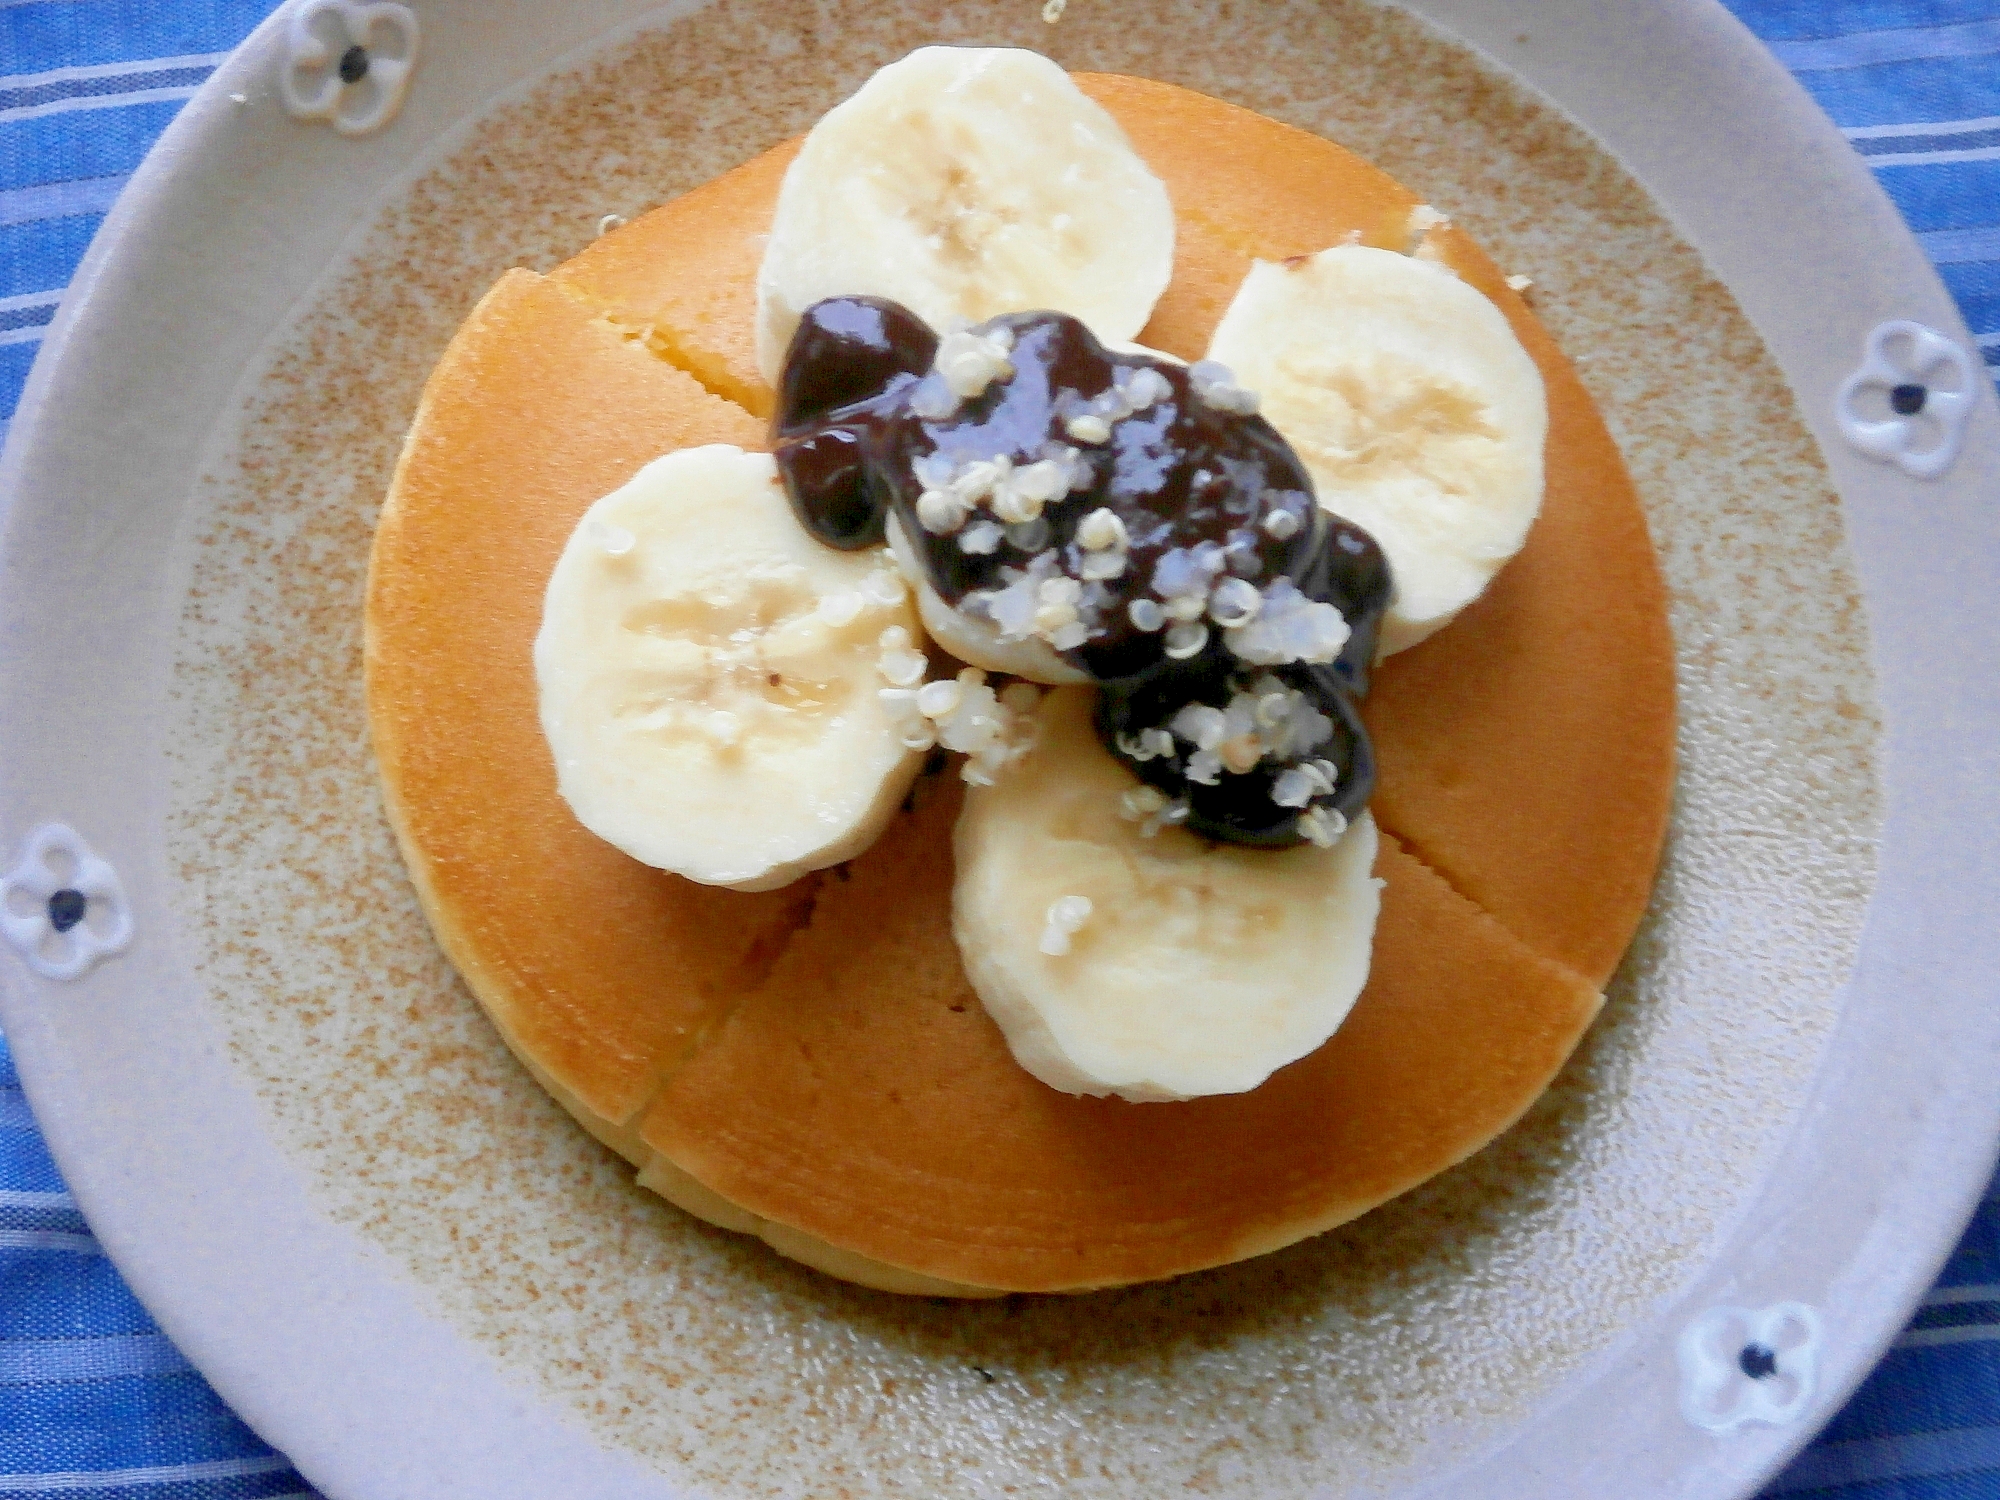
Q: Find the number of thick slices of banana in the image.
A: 5